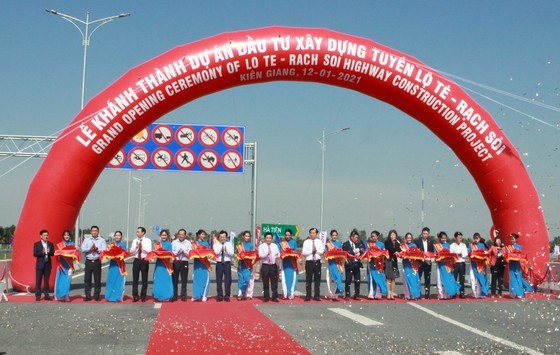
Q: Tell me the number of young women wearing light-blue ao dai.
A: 12